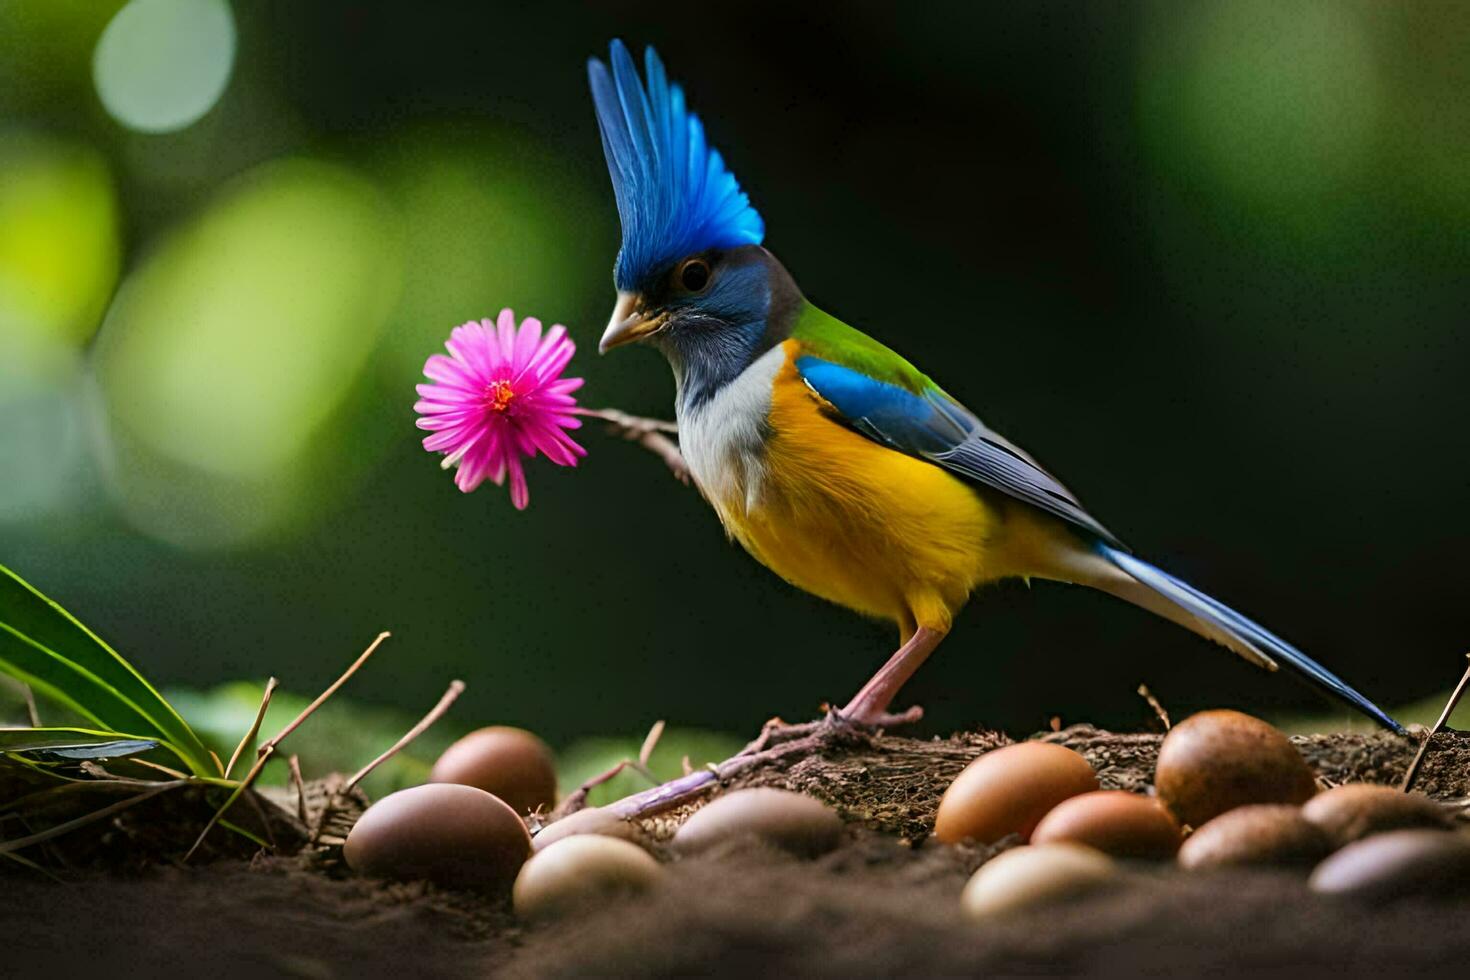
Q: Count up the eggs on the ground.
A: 12